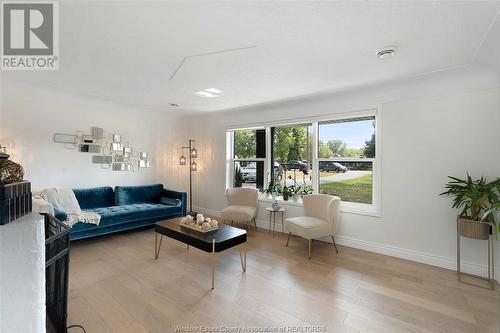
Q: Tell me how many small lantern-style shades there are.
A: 3